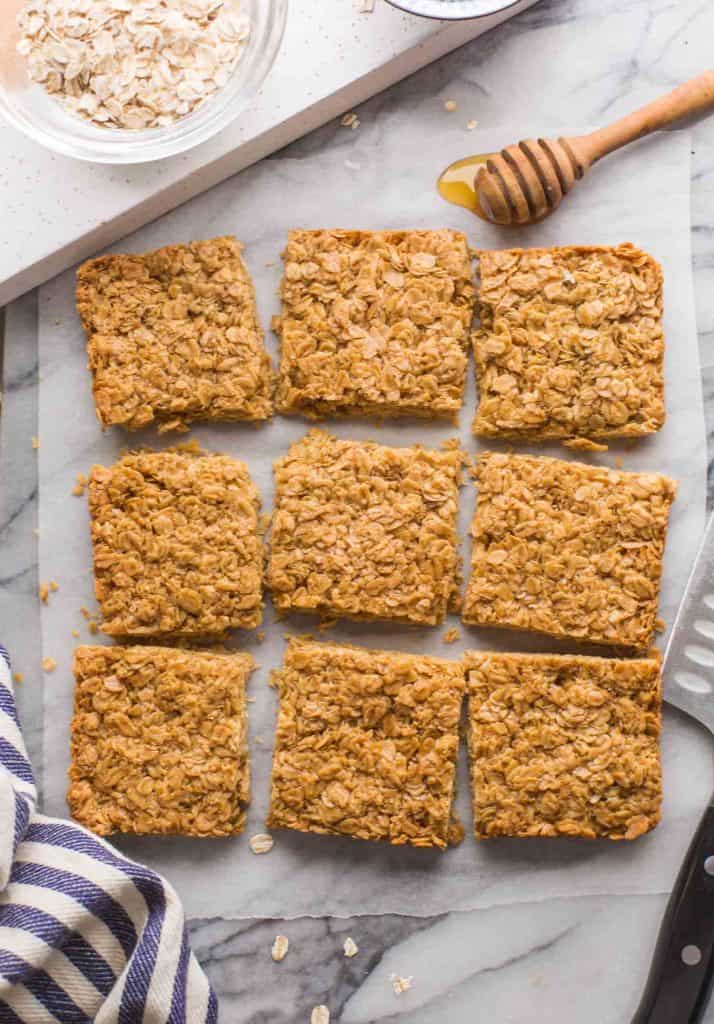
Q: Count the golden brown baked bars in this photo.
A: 9